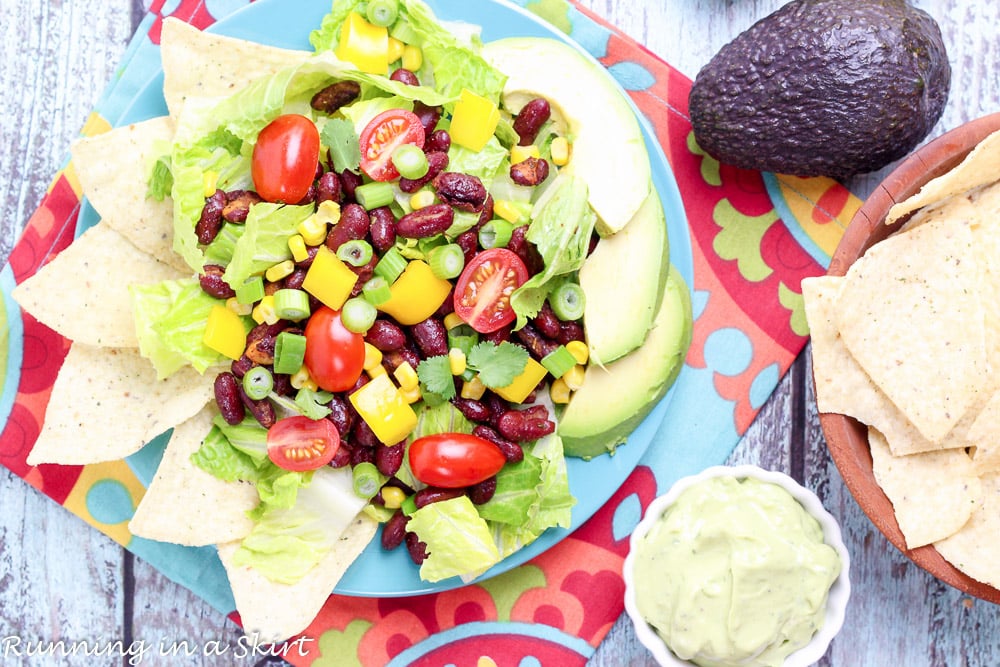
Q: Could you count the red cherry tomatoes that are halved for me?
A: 3